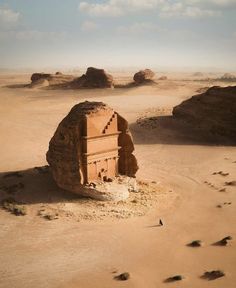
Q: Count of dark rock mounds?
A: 4